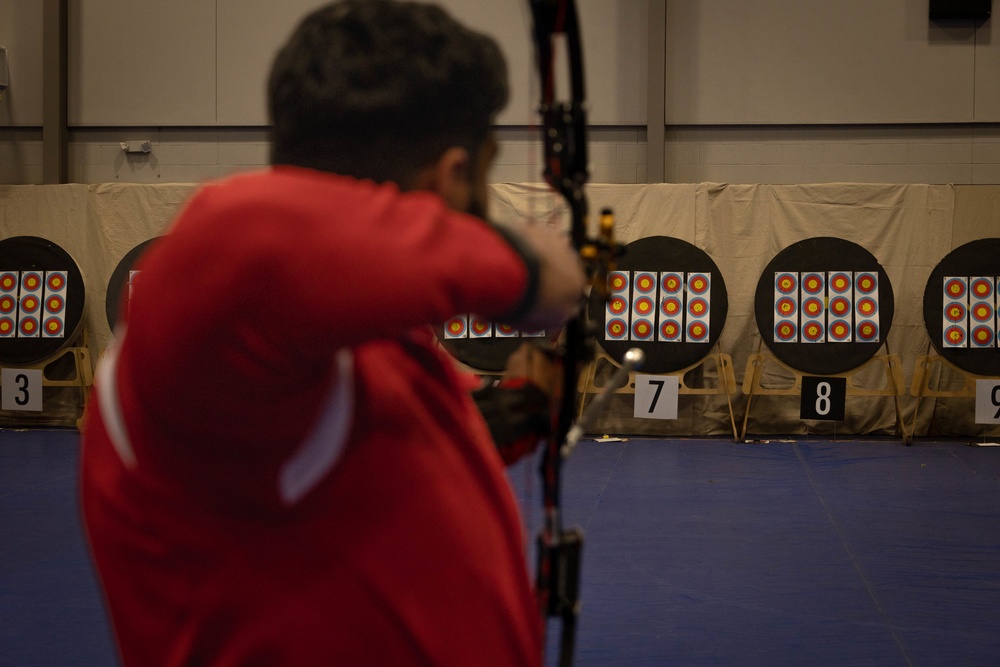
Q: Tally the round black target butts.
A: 6